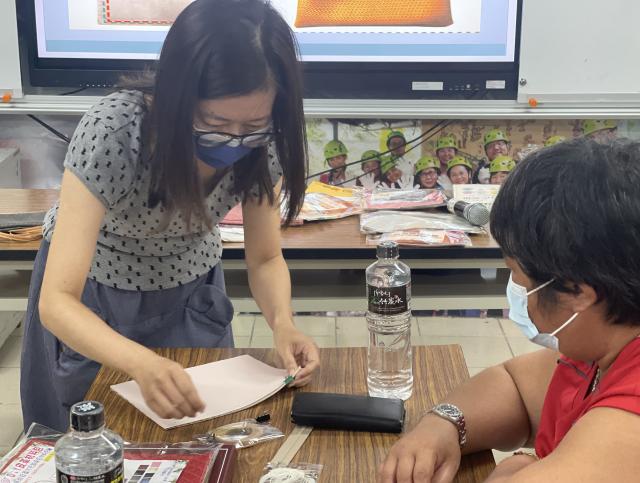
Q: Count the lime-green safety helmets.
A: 11